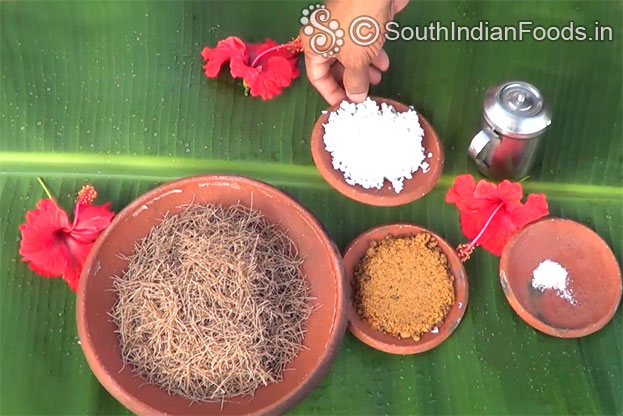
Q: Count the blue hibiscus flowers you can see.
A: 0